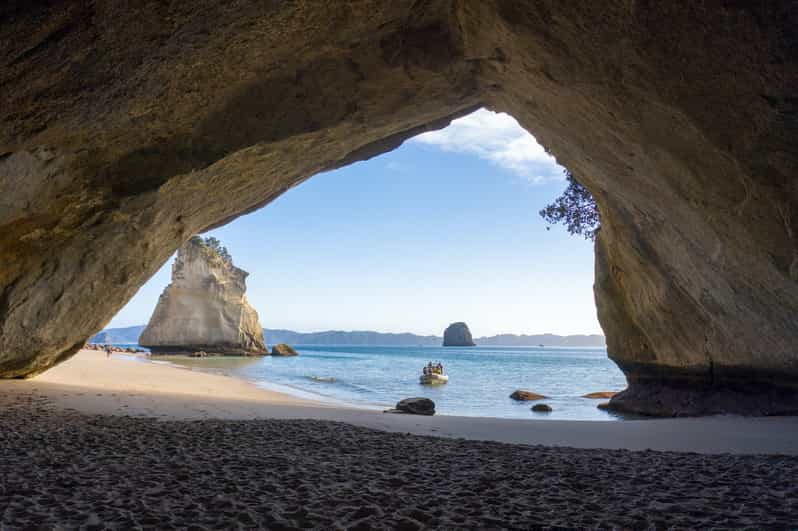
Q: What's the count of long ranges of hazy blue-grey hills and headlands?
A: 1